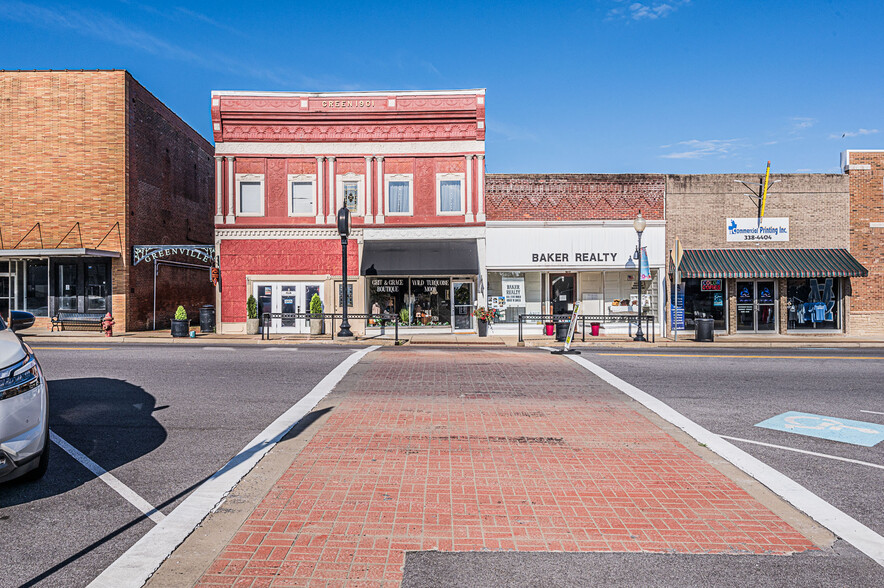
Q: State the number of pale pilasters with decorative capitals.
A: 8